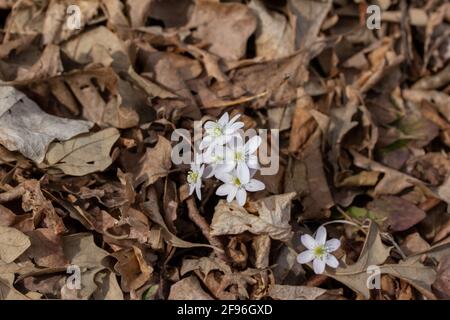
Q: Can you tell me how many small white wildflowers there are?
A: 6